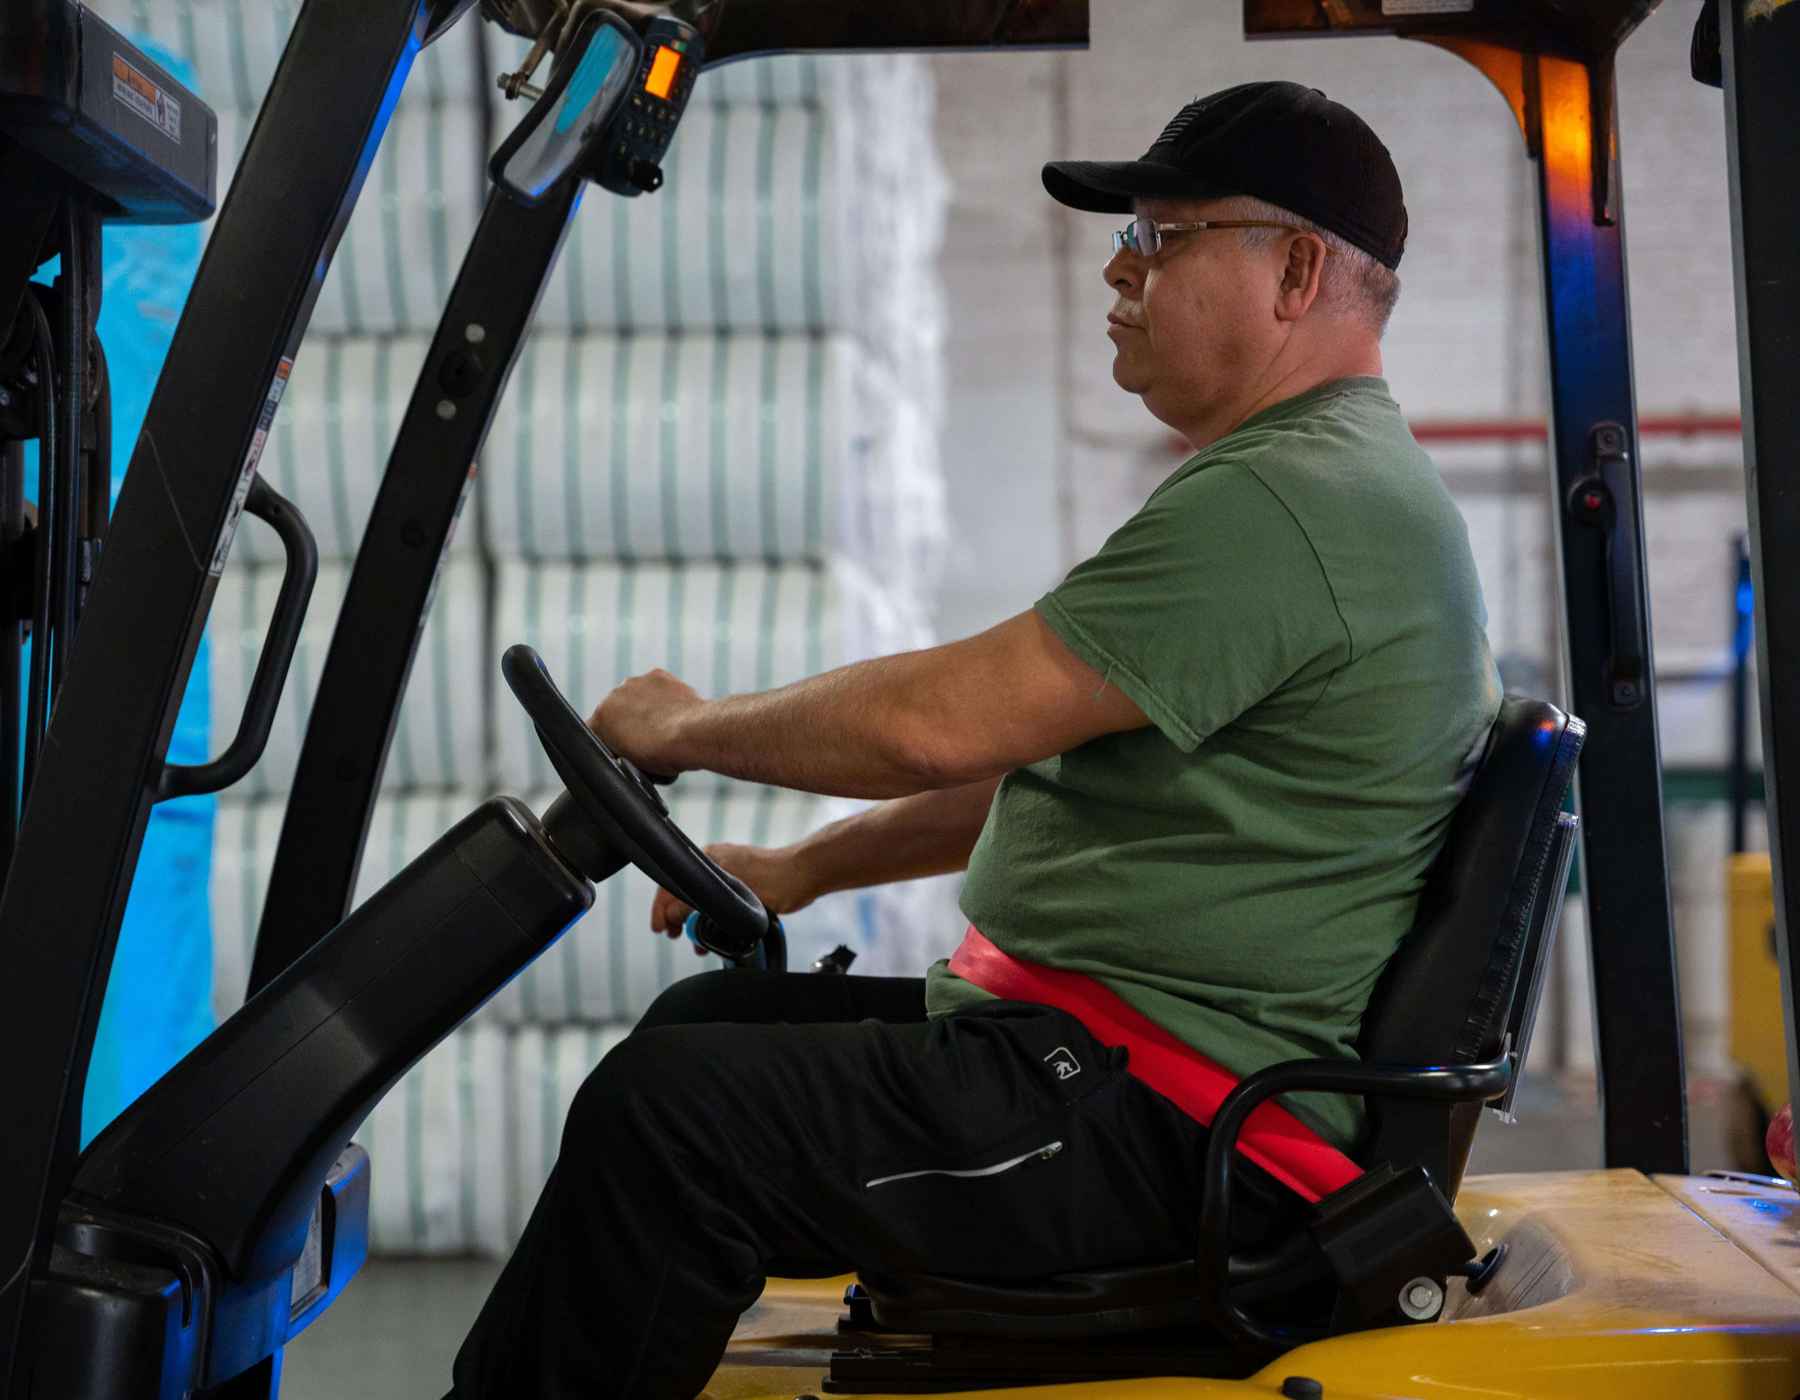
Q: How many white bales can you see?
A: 12